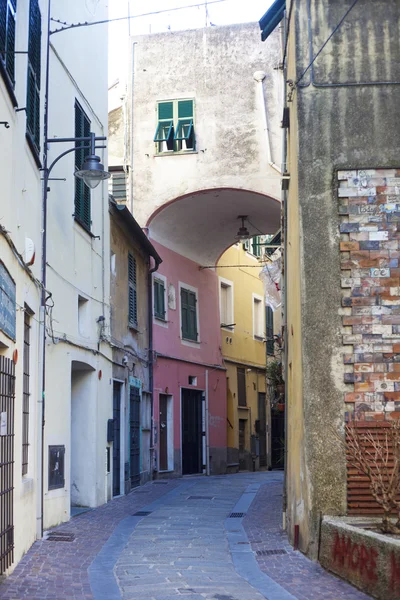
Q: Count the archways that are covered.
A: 1